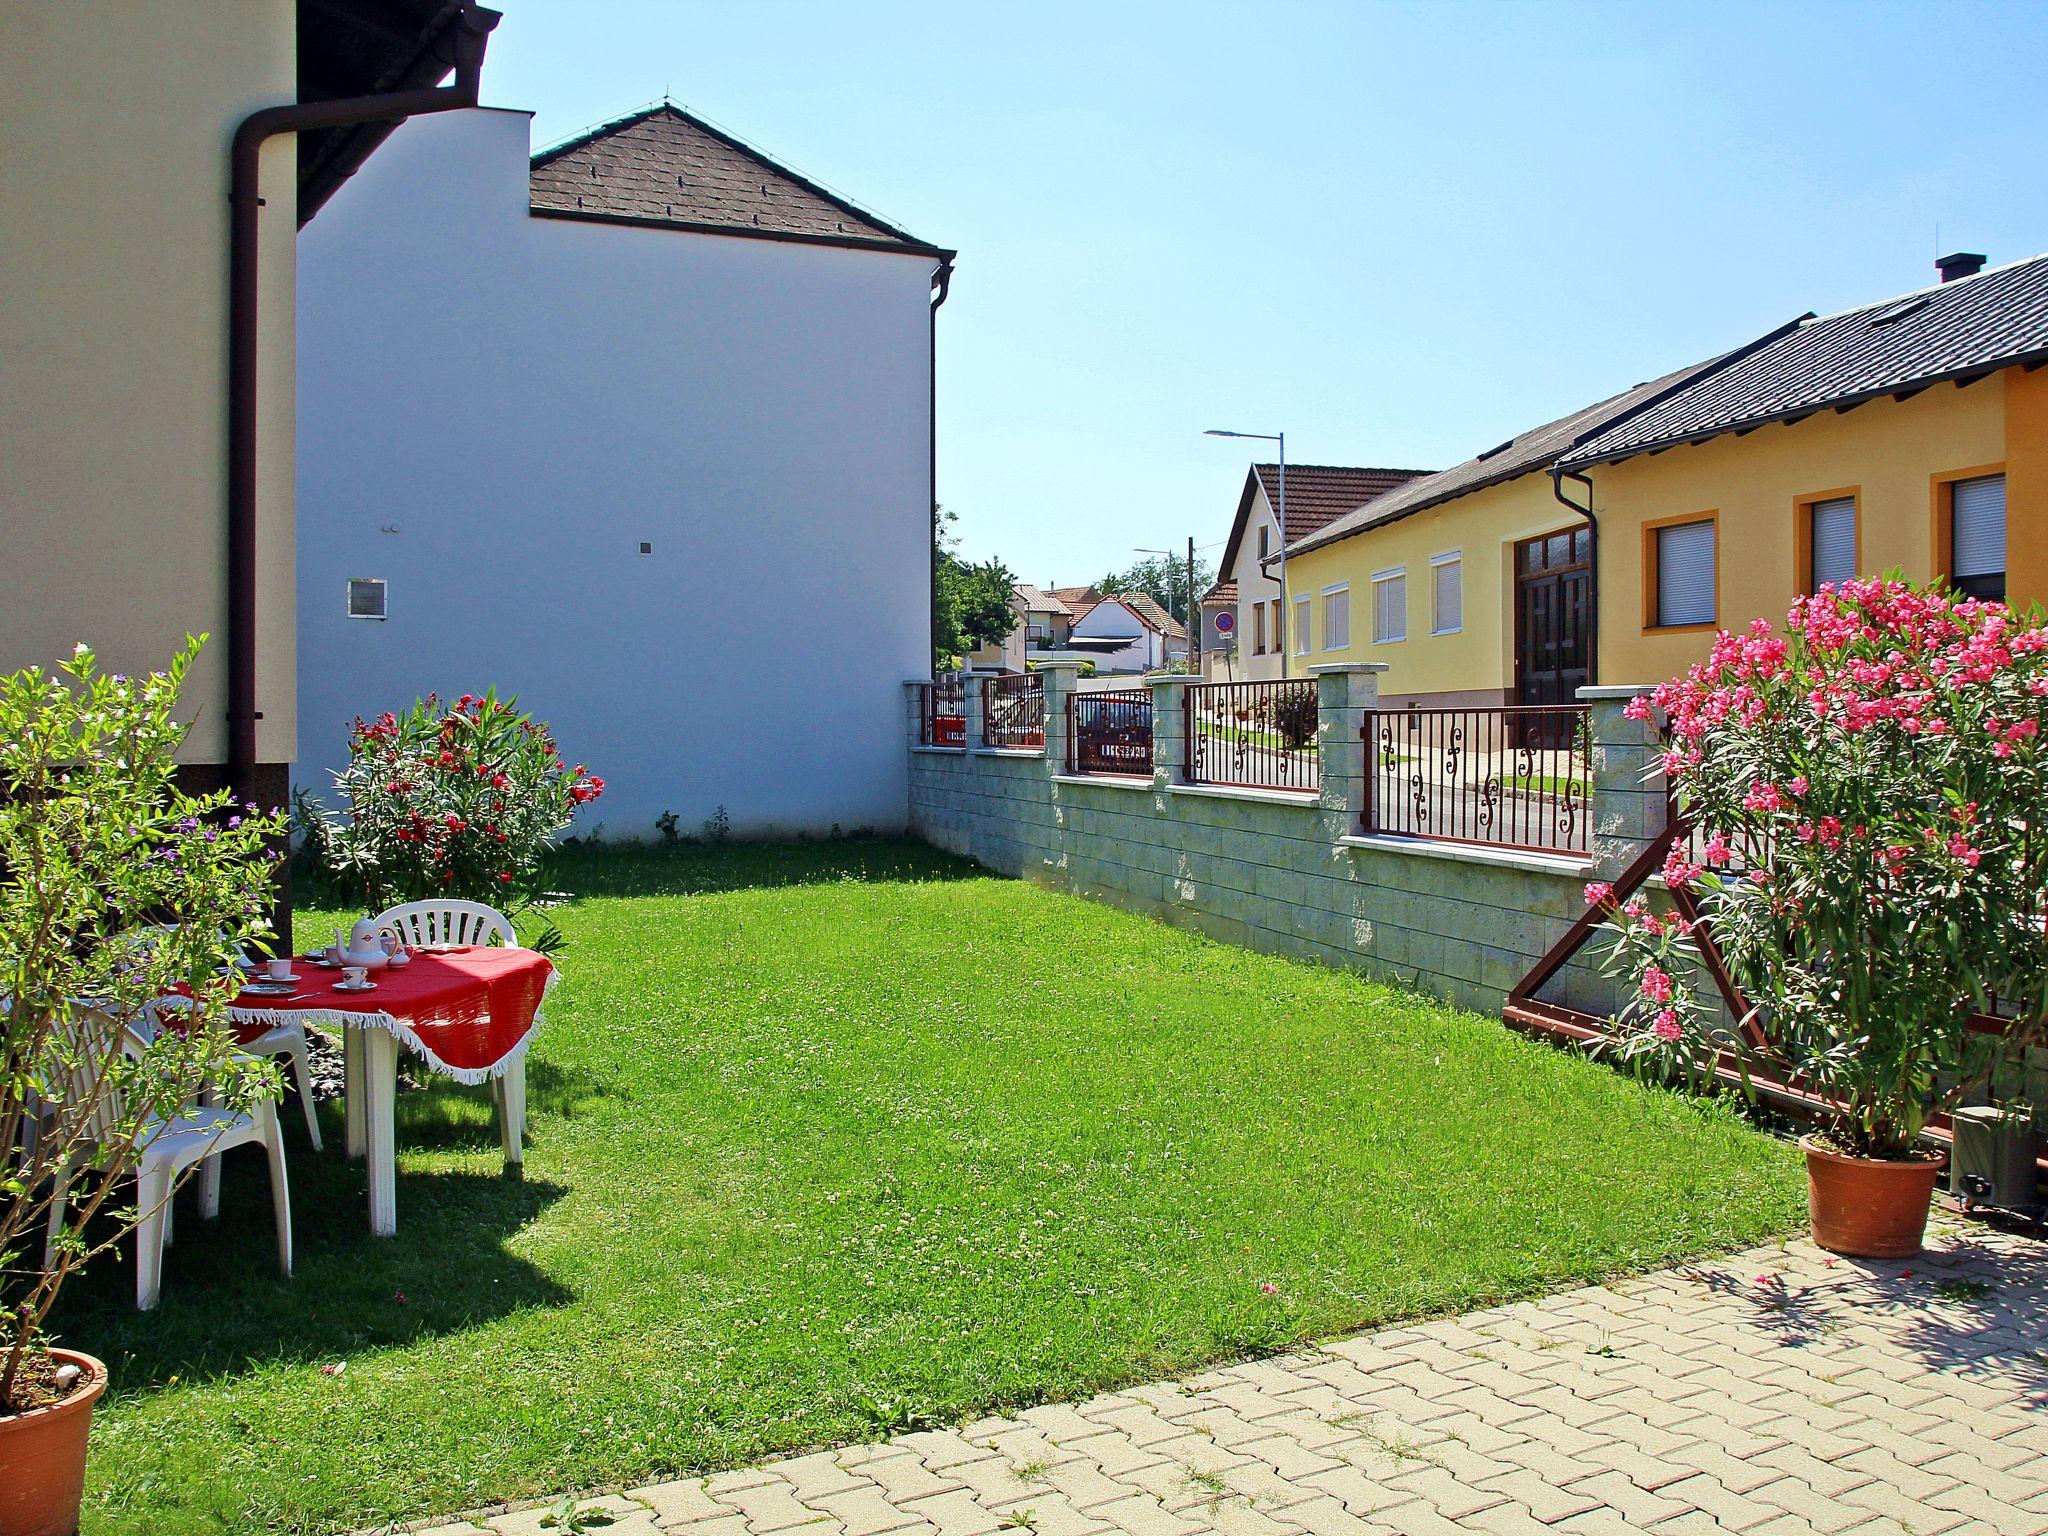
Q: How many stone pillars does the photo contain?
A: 6